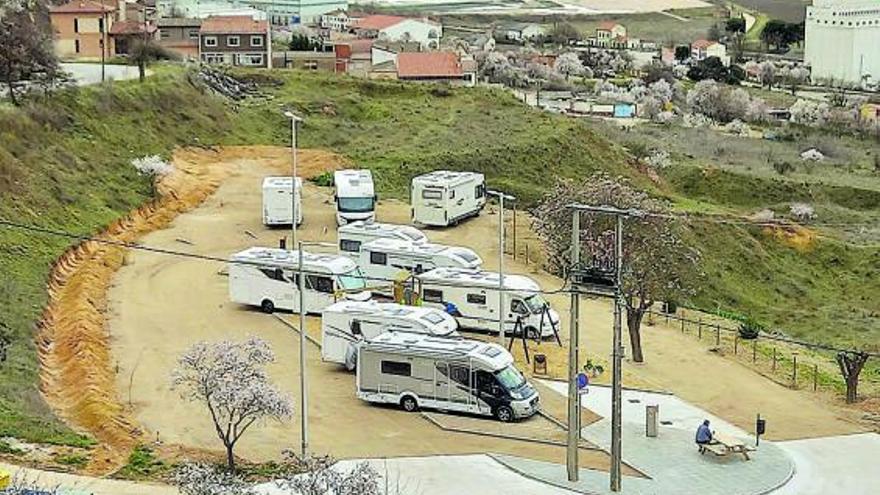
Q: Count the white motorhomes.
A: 9